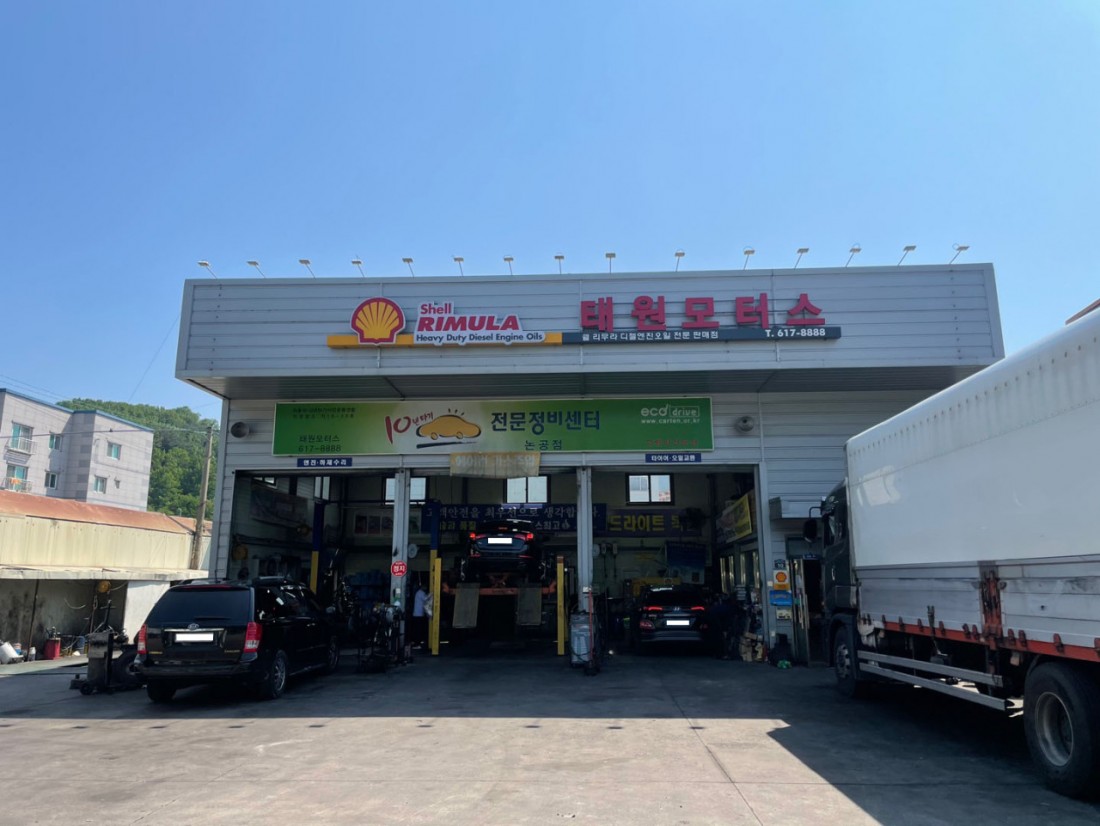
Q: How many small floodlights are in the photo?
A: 15